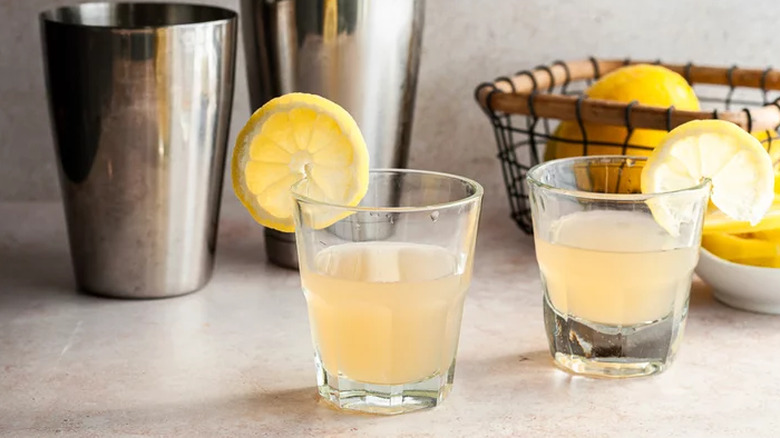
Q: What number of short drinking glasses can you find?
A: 2